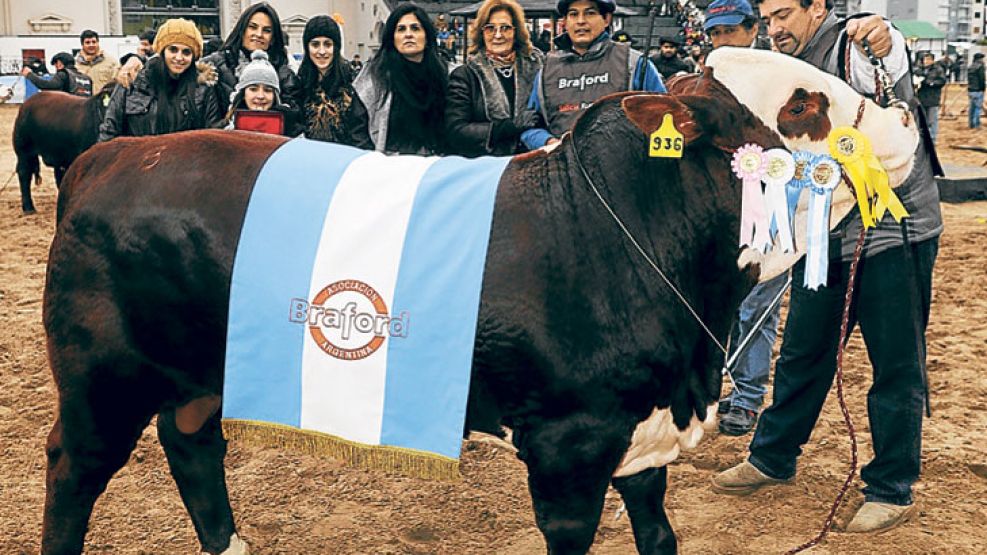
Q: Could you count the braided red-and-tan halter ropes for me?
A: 1